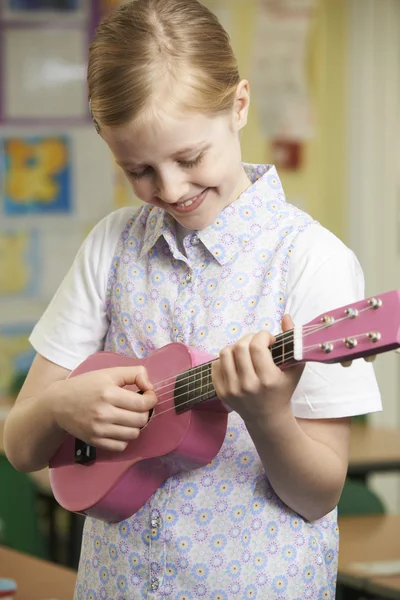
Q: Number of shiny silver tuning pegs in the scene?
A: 6